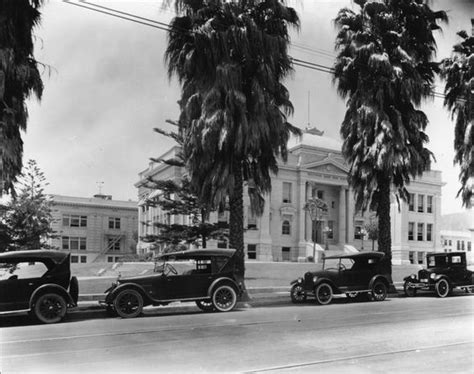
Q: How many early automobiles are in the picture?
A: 4